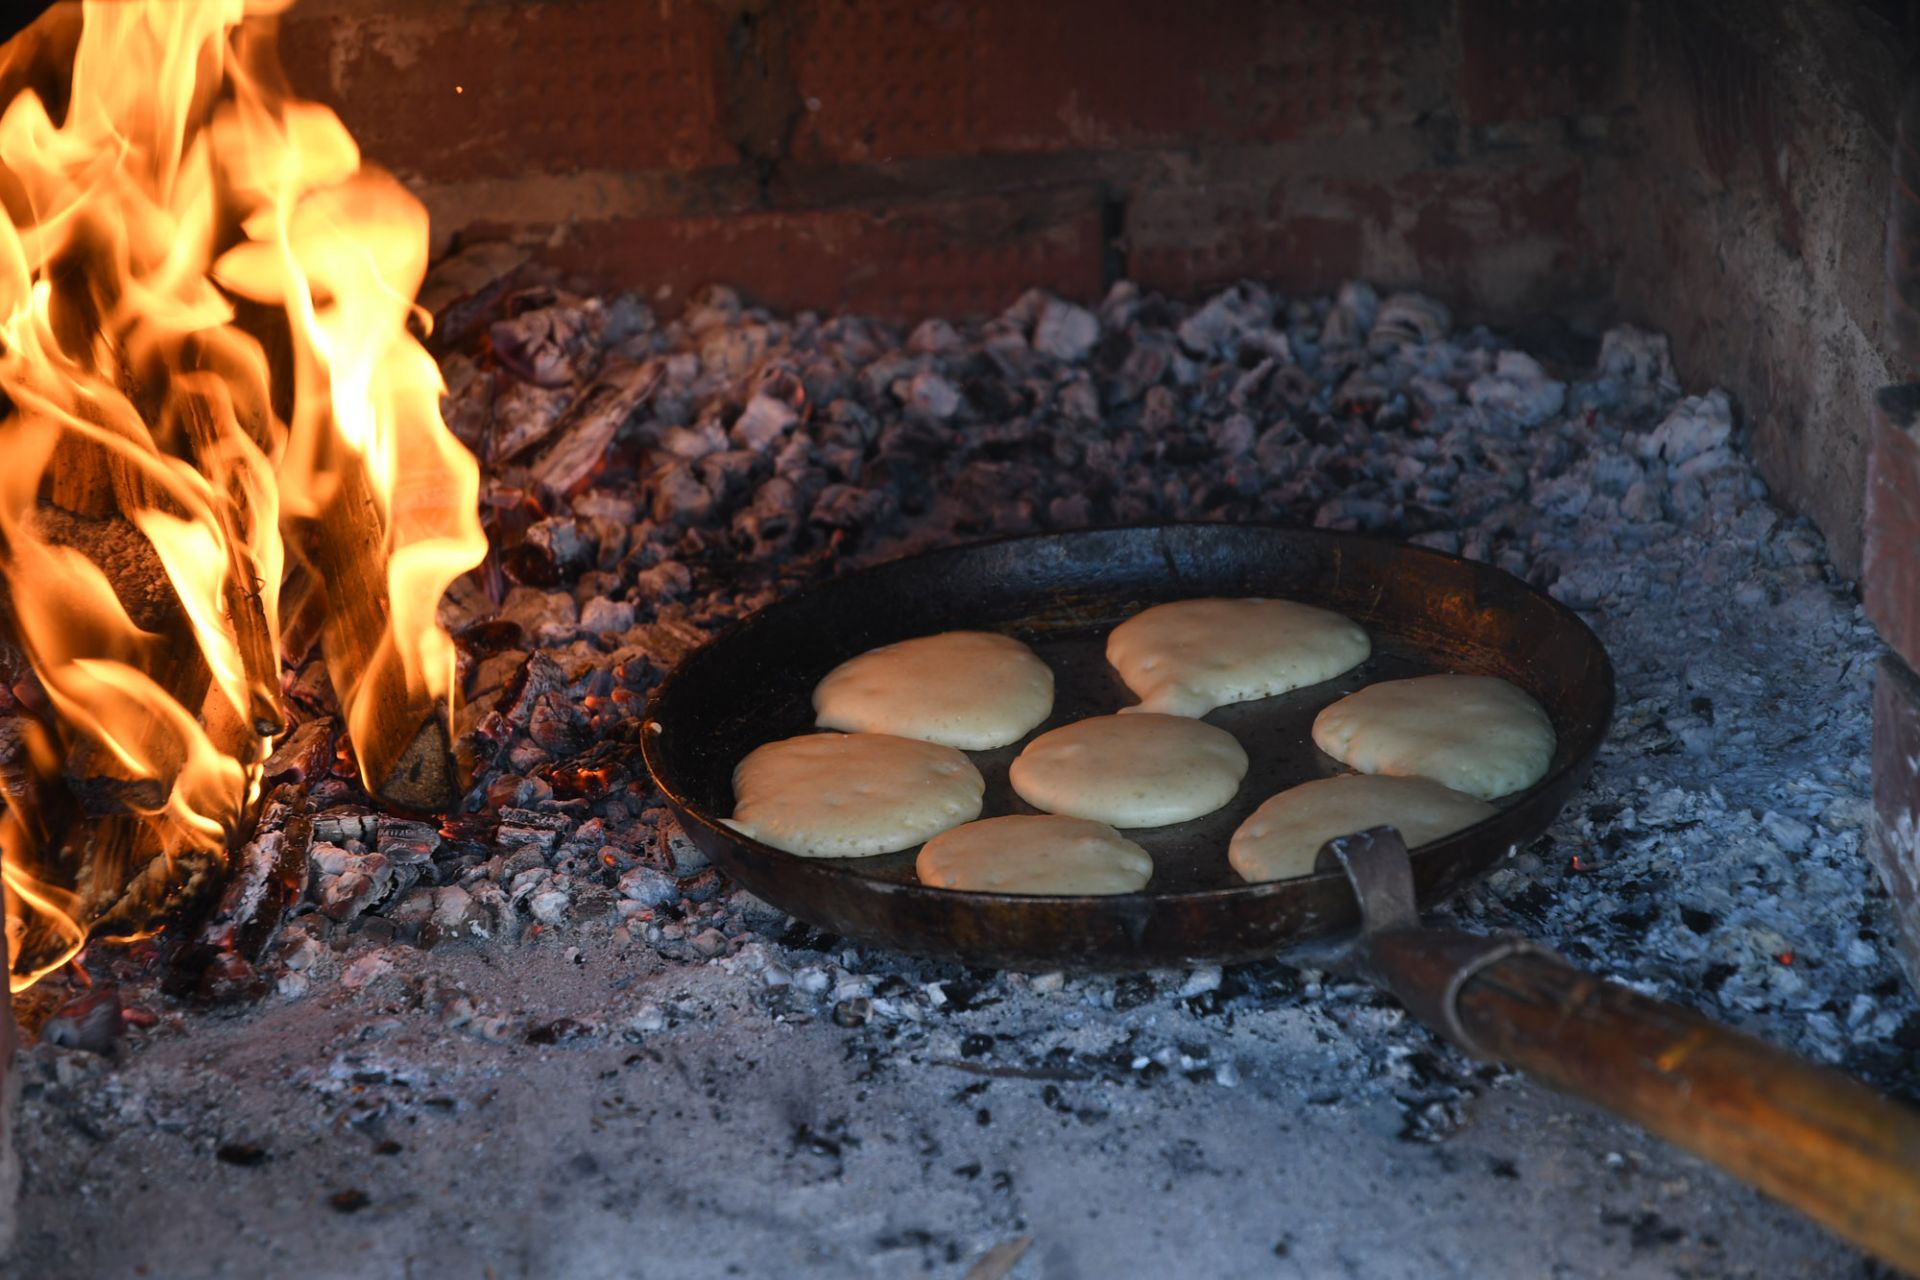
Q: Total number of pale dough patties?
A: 7